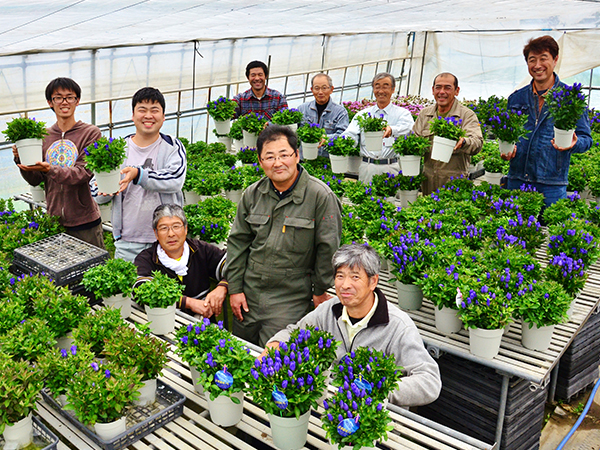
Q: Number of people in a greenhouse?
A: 10